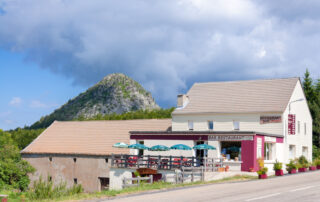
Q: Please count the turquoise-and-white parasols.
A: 5